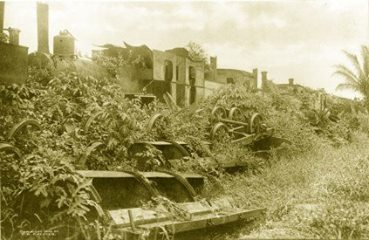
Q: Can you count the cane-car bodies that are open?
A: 2